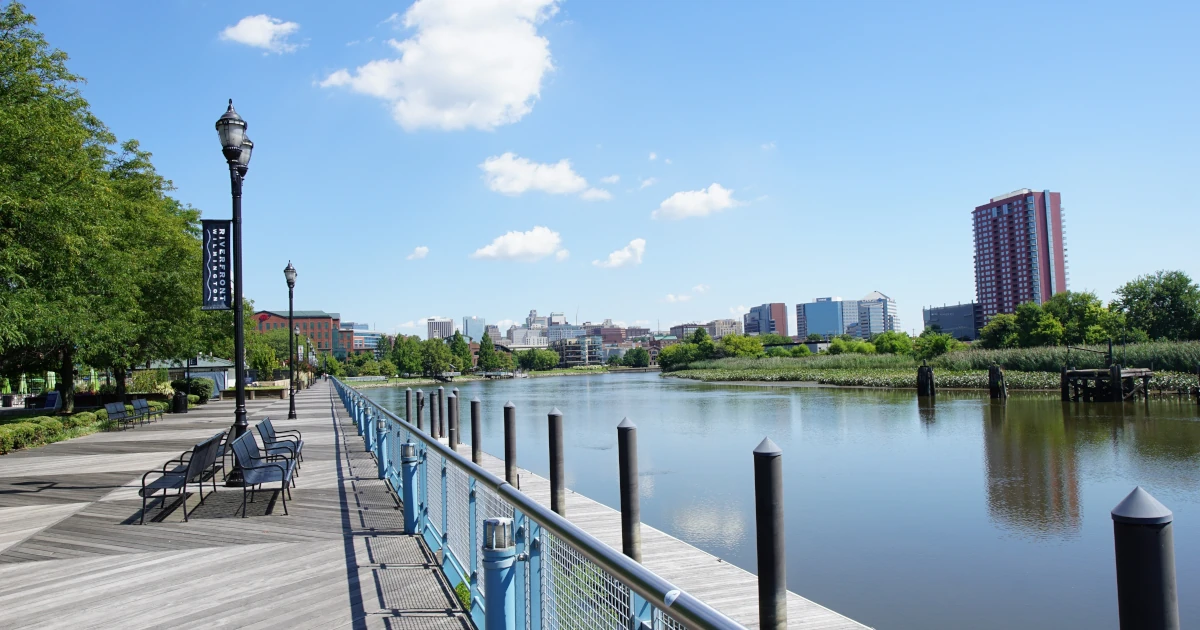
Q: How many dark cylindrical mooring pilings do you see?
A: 12